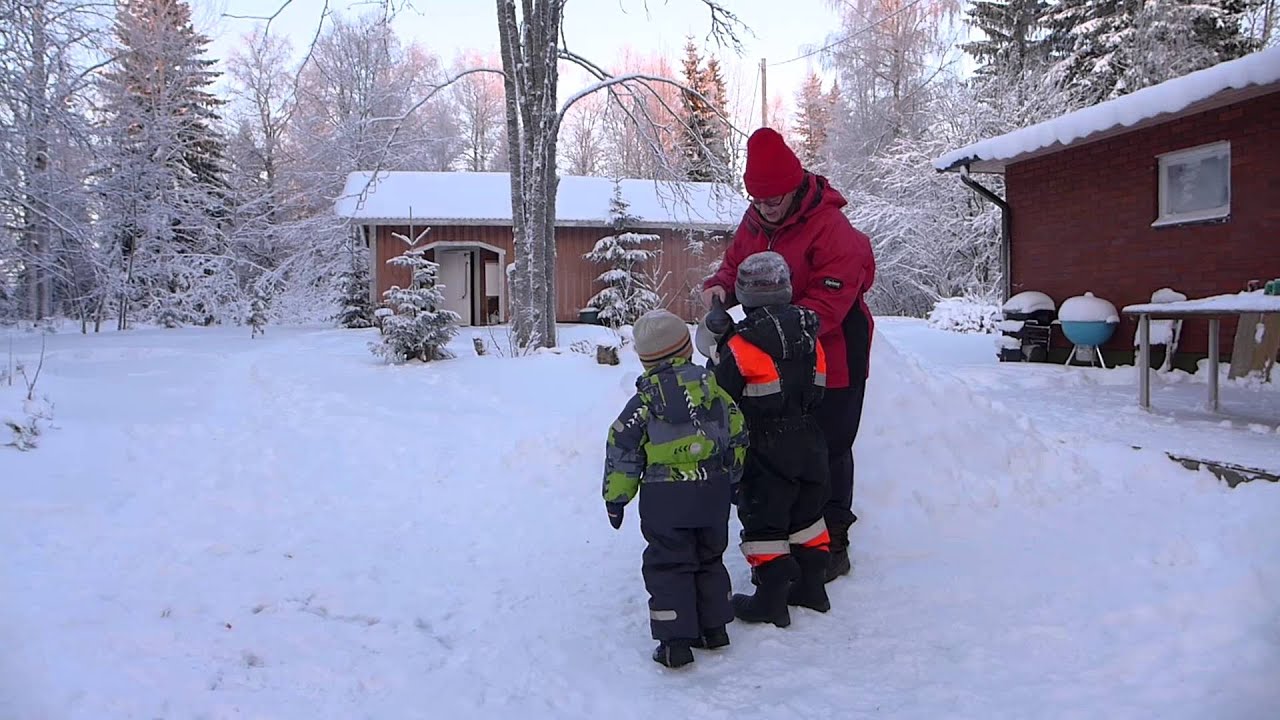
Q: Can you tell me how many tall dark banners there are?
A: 0